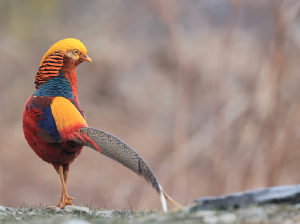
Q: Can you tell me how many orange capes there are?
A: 1